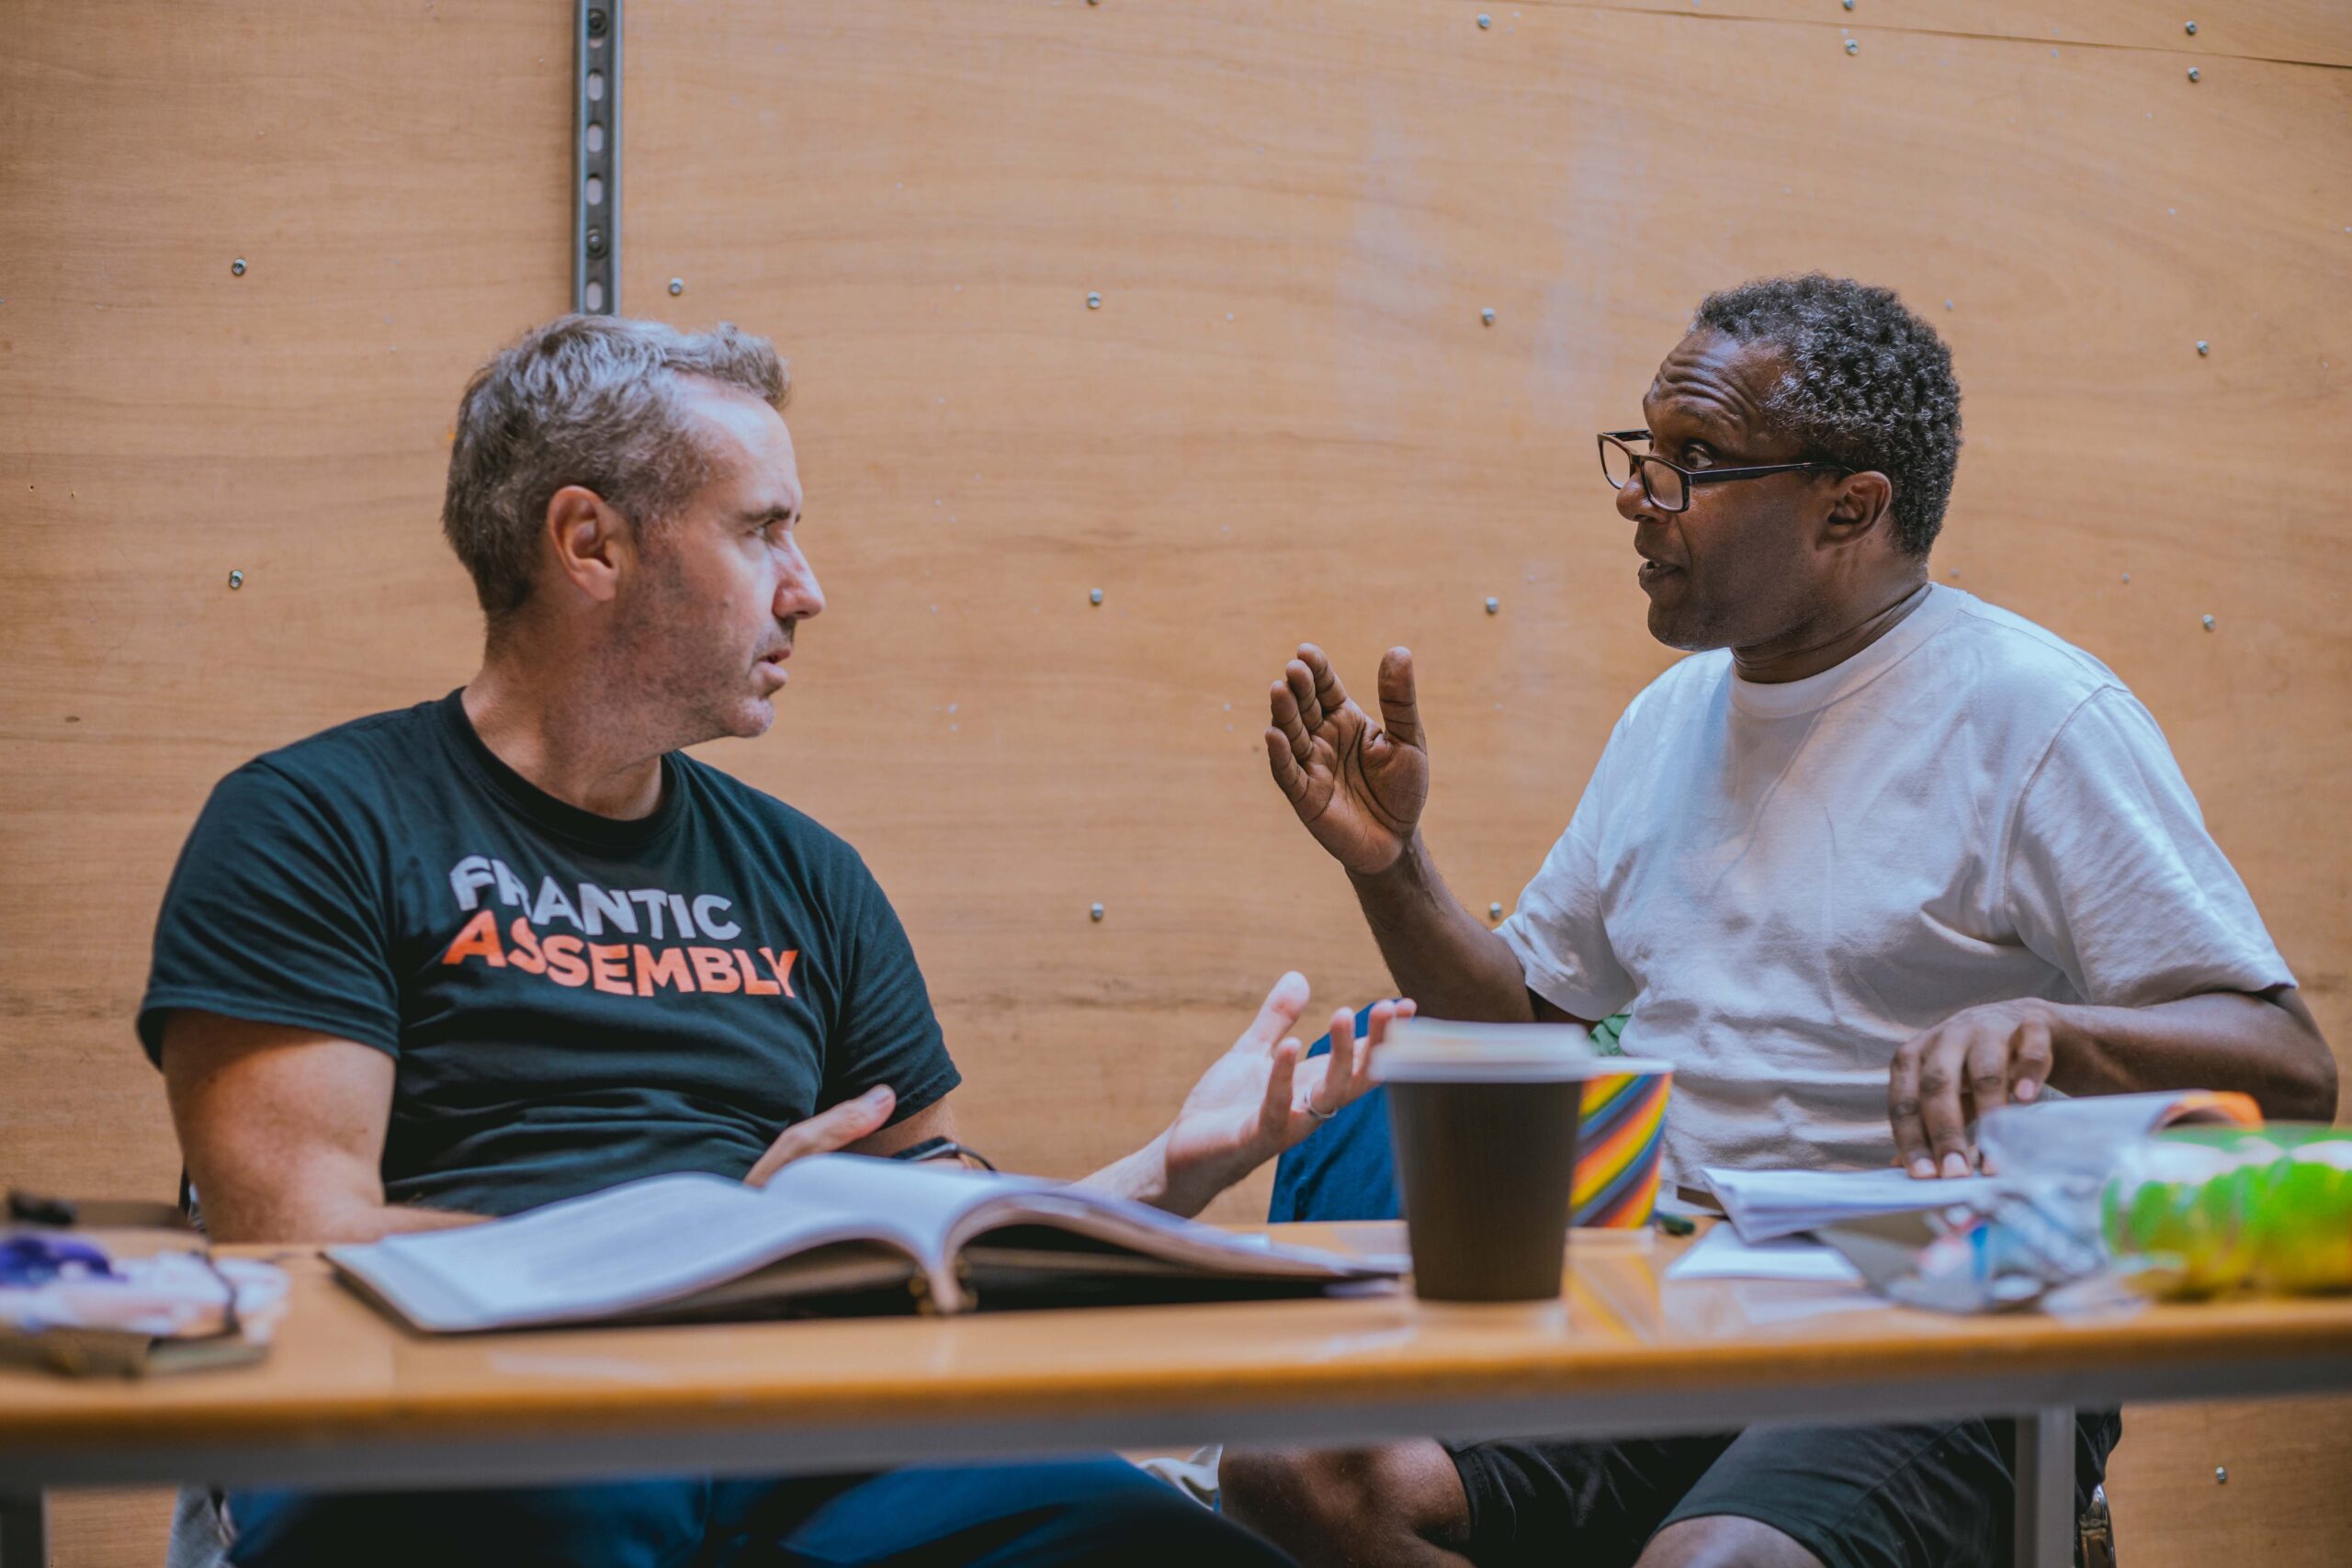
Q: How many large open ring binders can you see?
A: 1